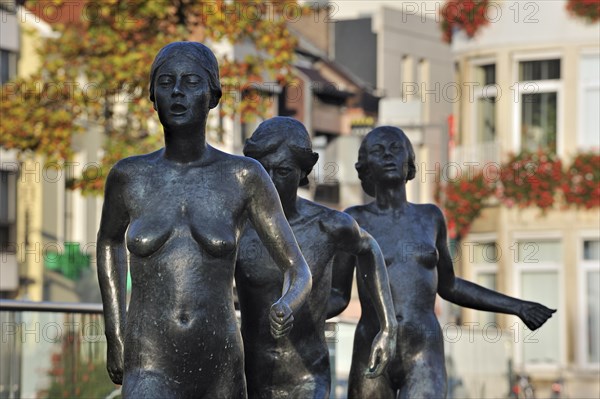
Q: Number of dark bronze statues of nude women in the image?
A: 3